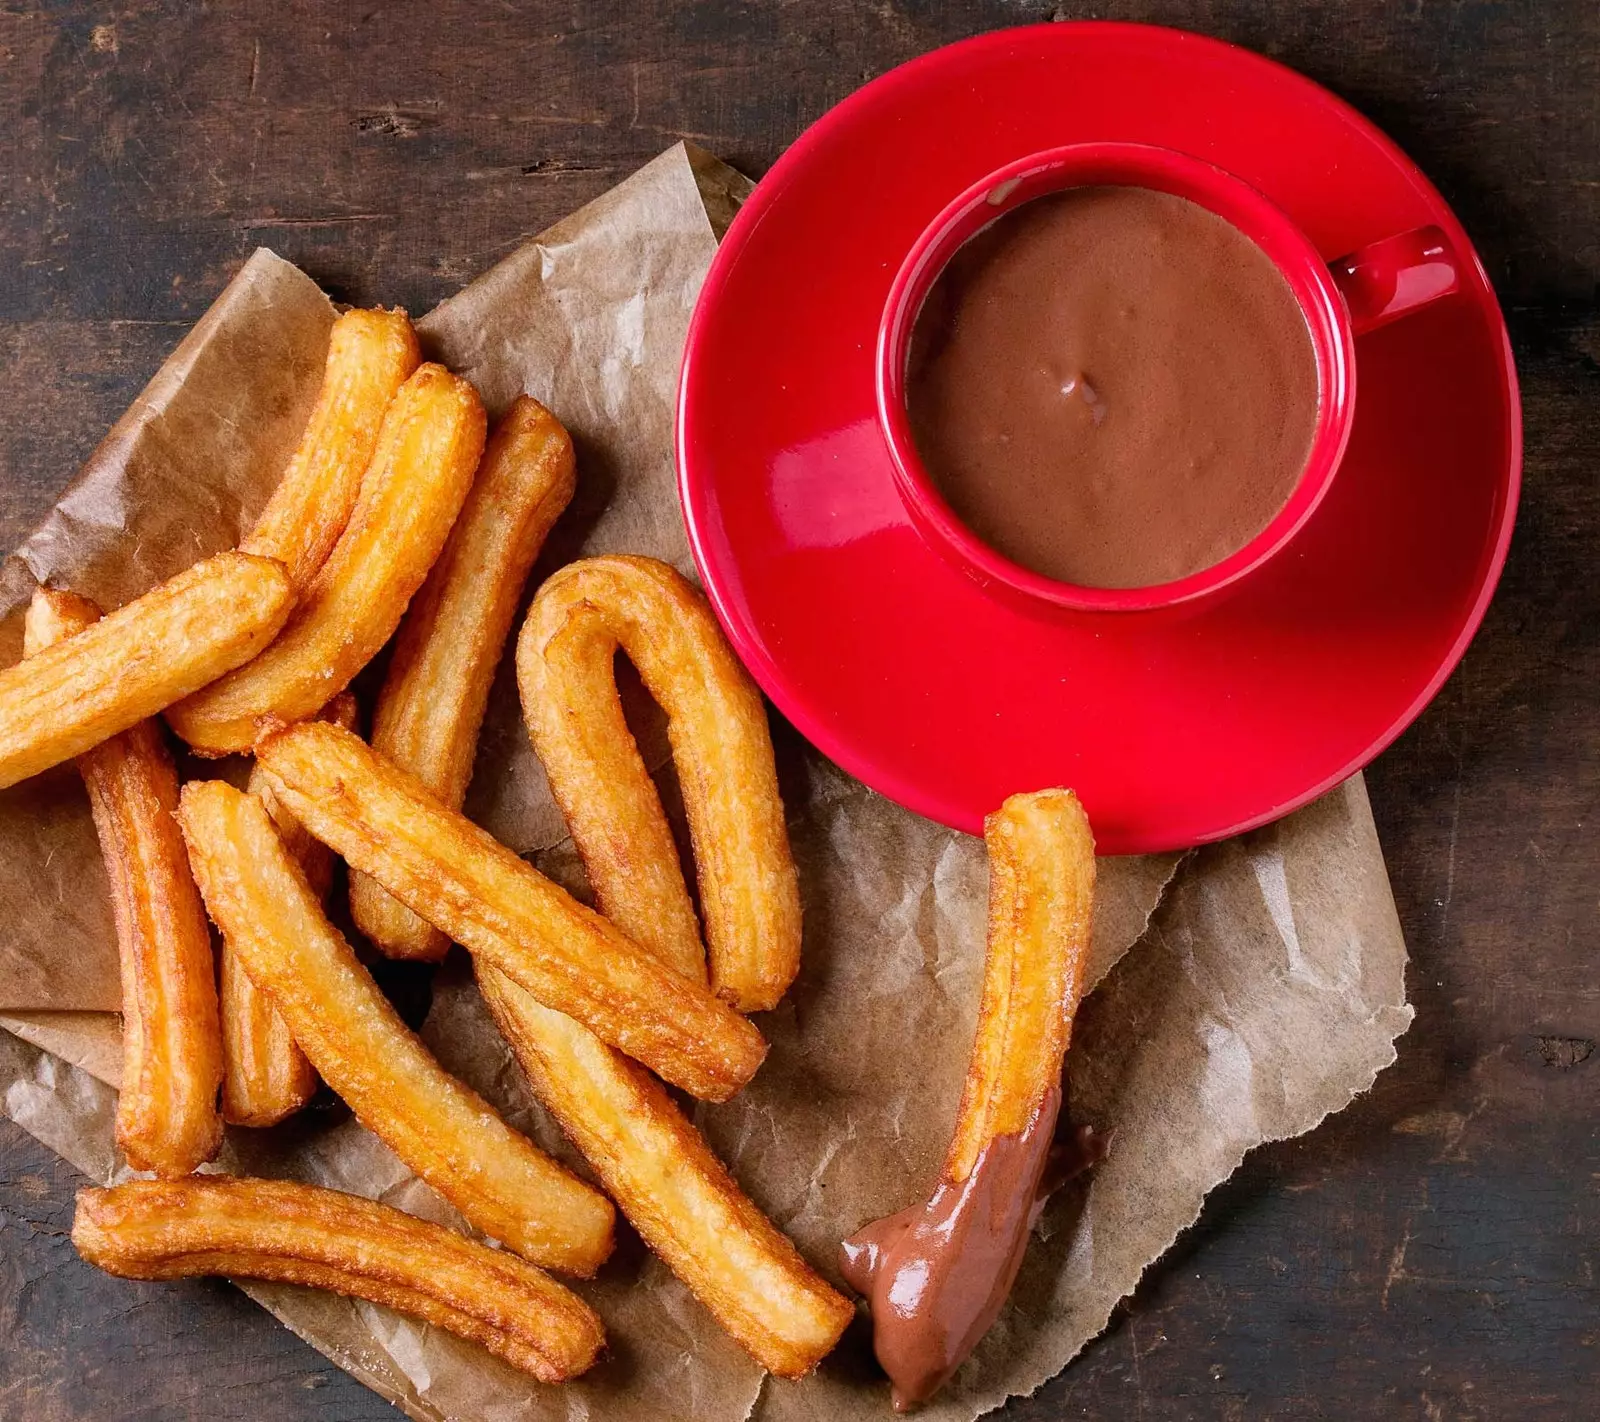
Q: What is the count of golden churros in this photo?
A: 12